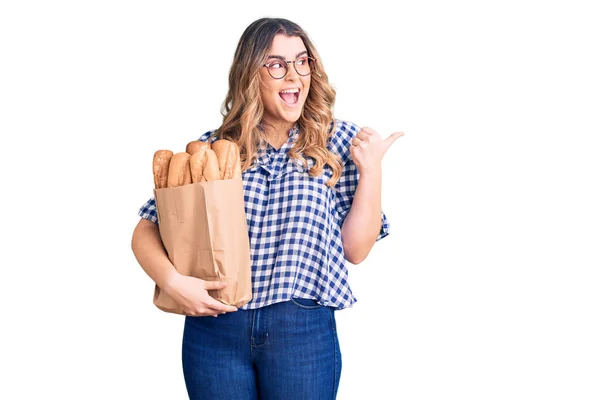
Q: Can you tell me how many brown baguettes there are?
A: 5